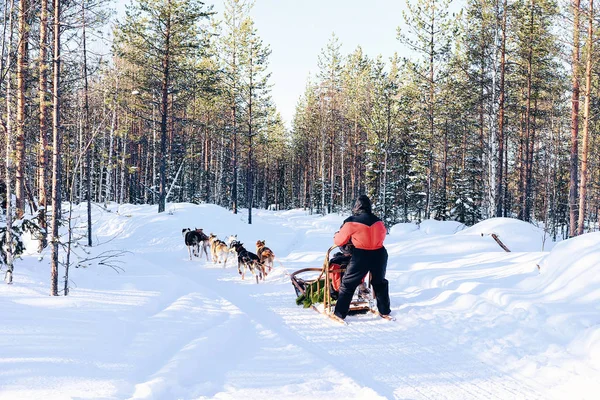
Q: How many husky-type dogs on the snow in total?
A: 6